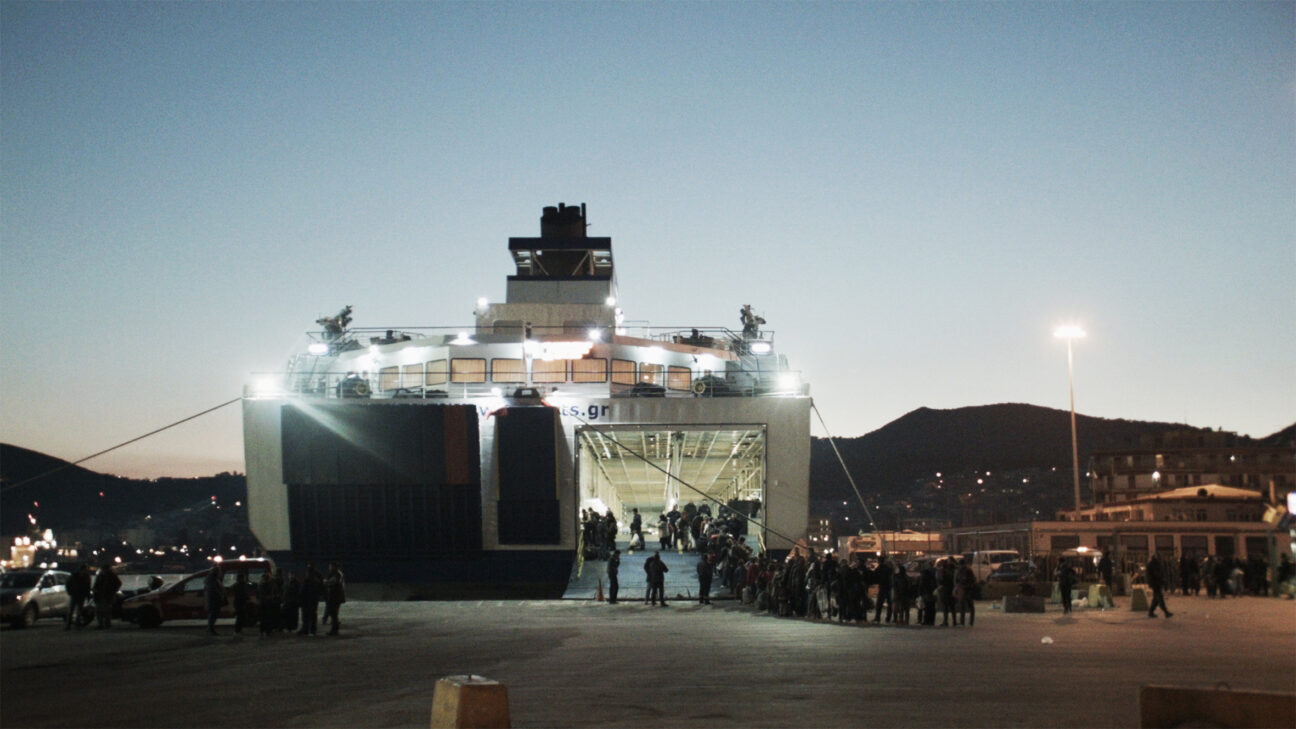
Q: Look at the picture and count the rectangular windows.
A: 10